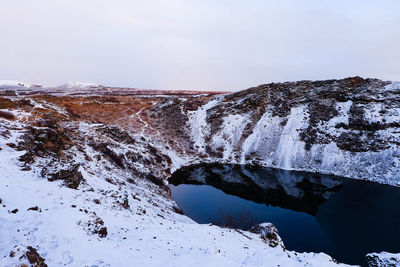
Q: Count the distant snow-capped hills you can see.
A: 2